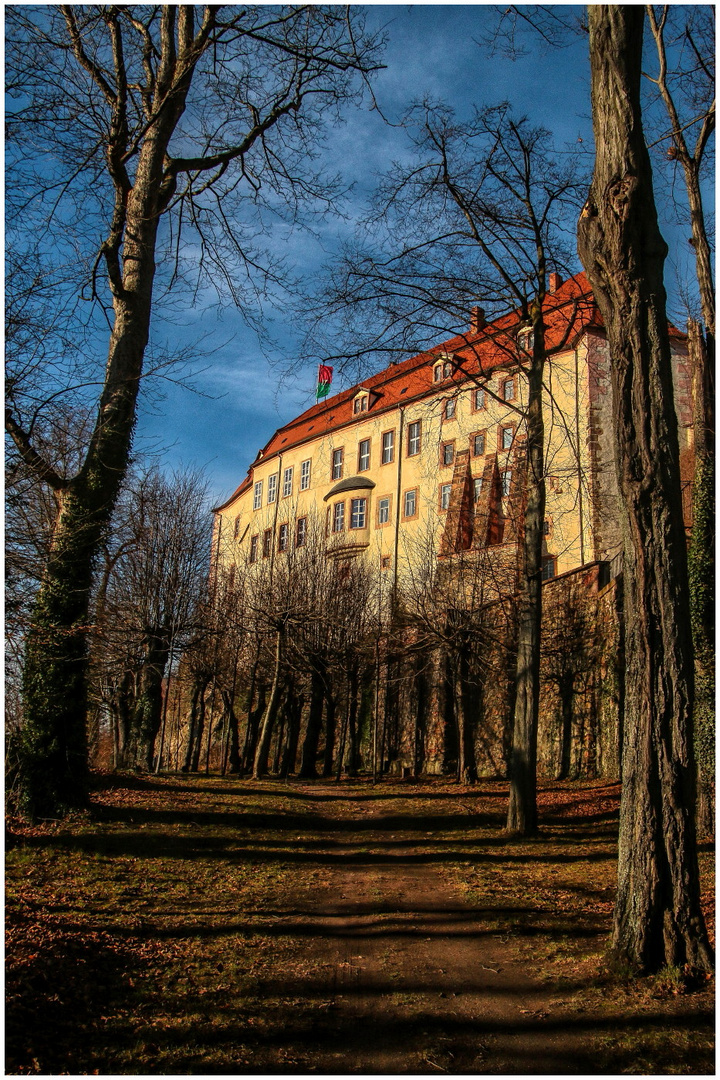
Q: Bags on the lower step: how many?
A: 0